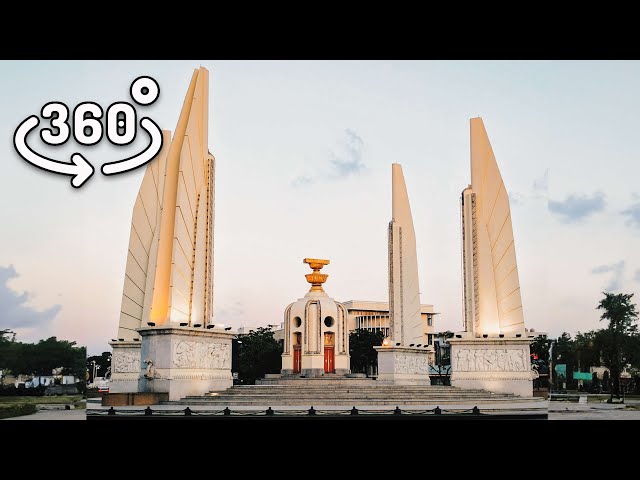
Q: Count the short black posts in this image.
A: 10